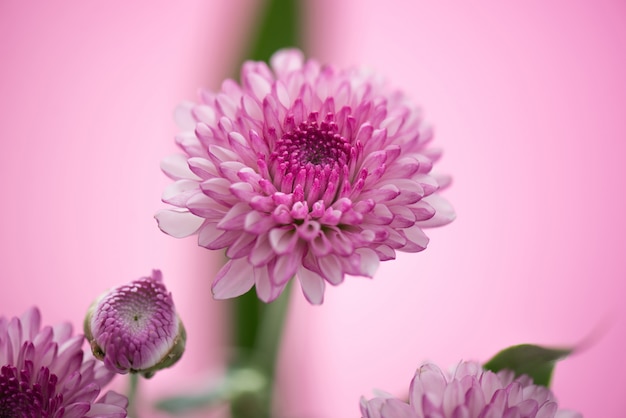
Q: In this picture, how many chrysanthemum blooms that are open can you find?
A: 3